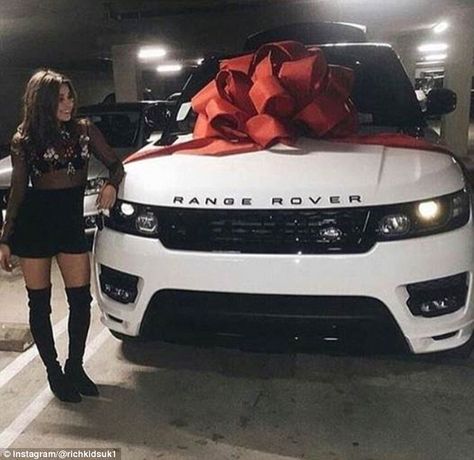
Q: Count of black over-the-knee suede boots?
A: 2